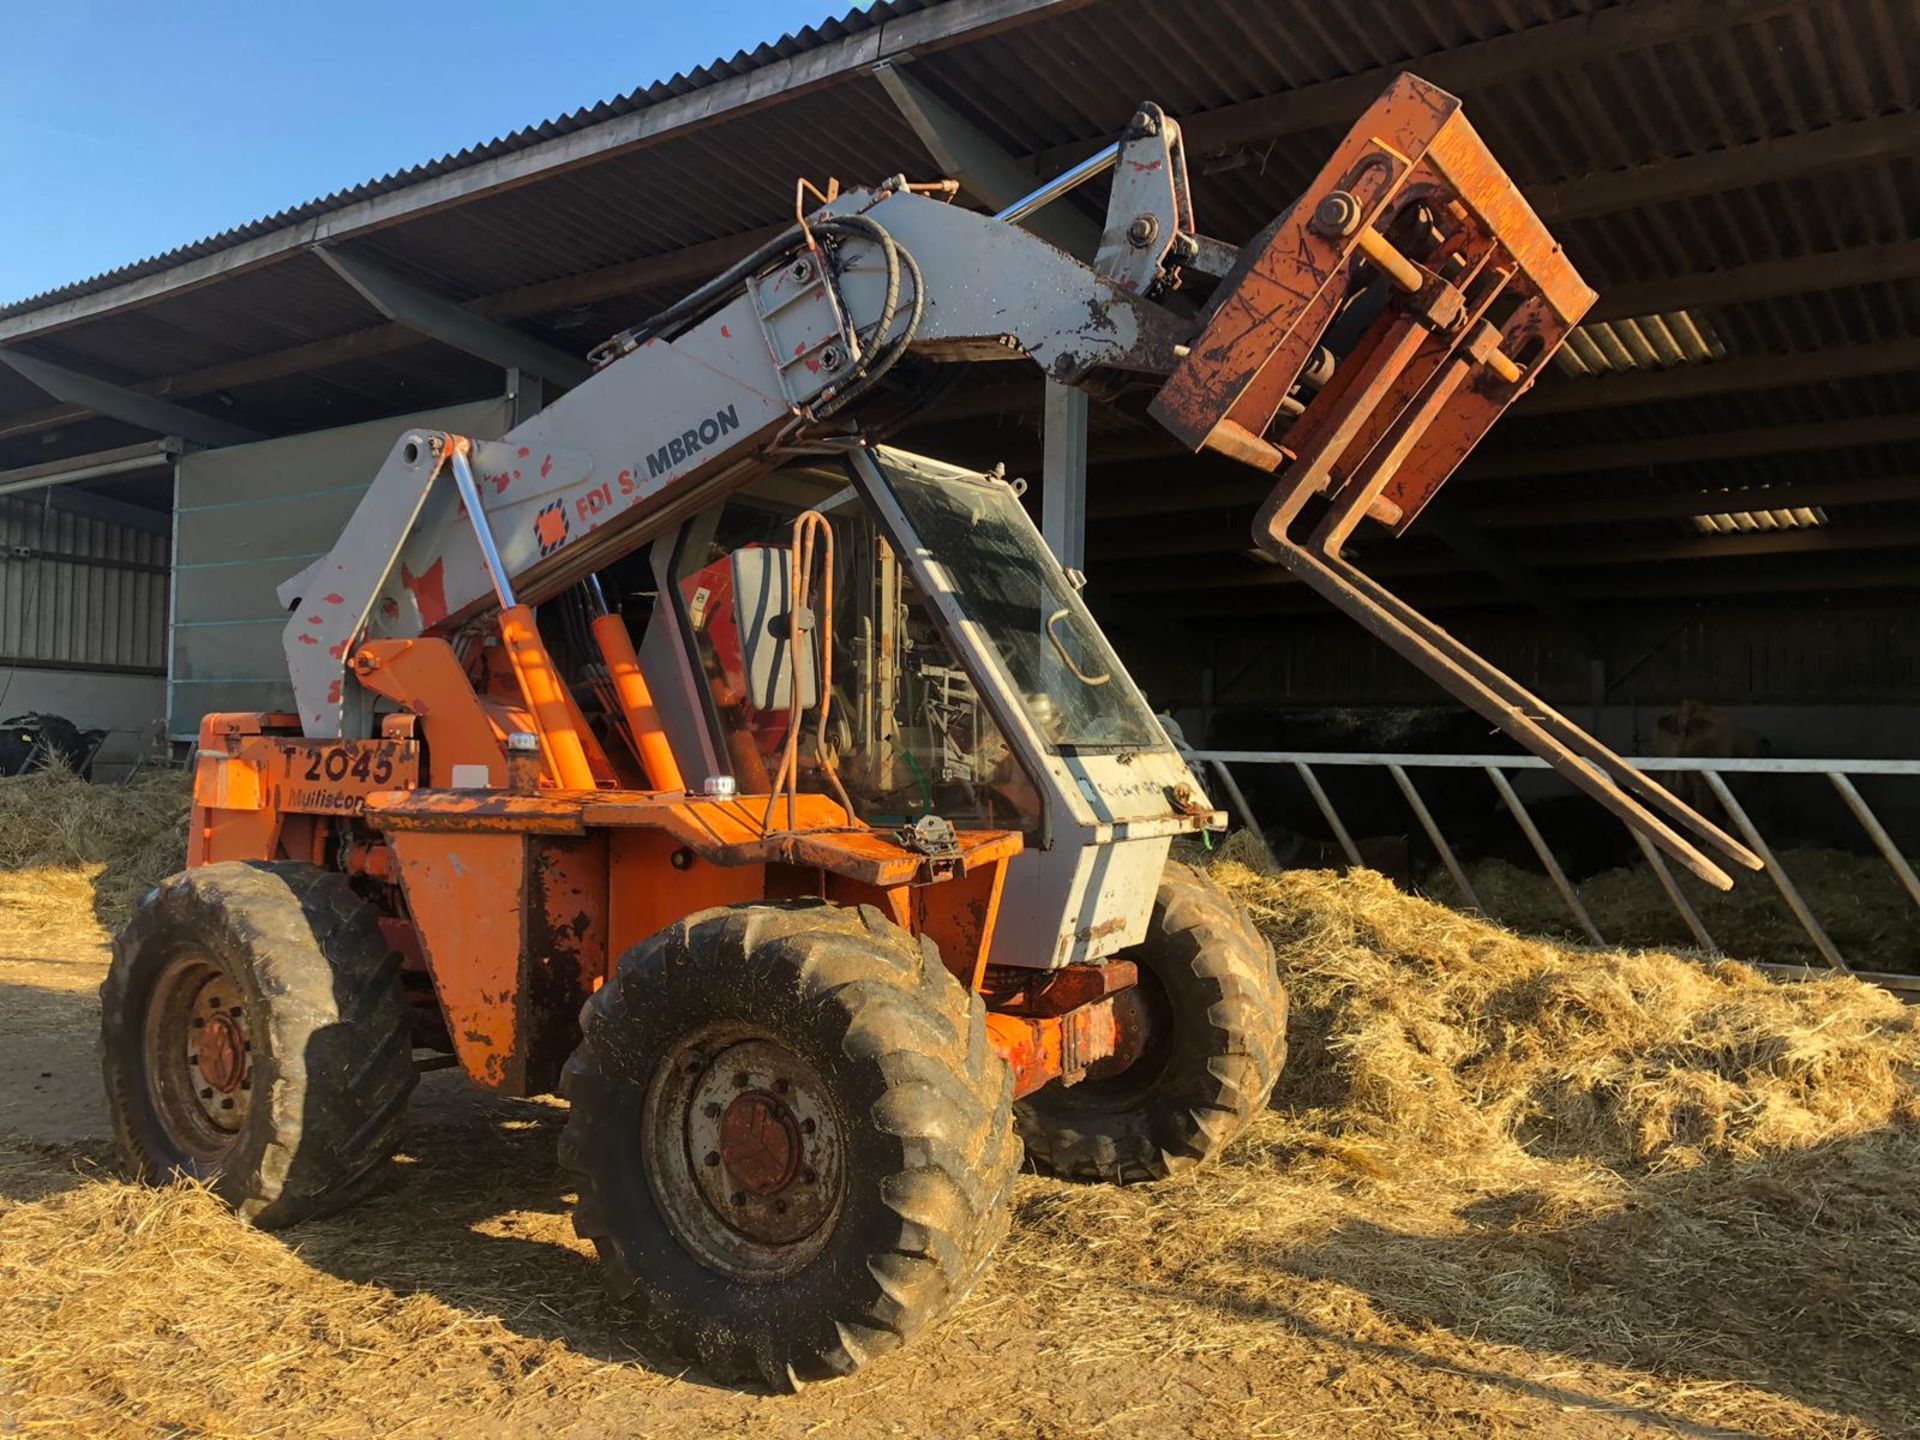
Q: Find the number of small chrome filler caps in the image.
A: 2